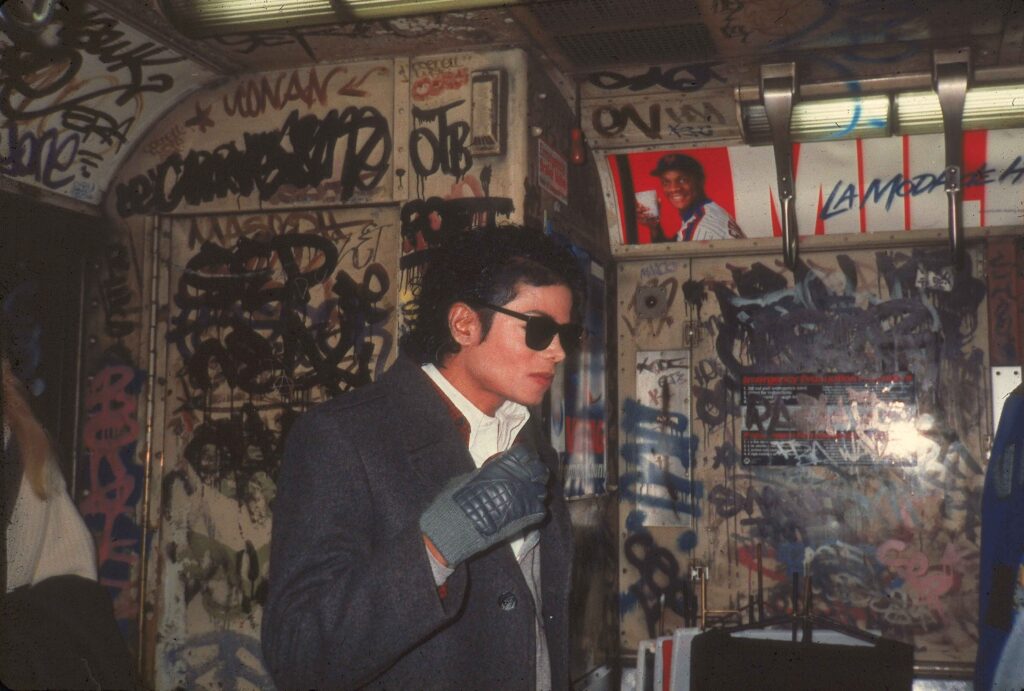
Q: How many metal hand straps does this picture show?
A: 2